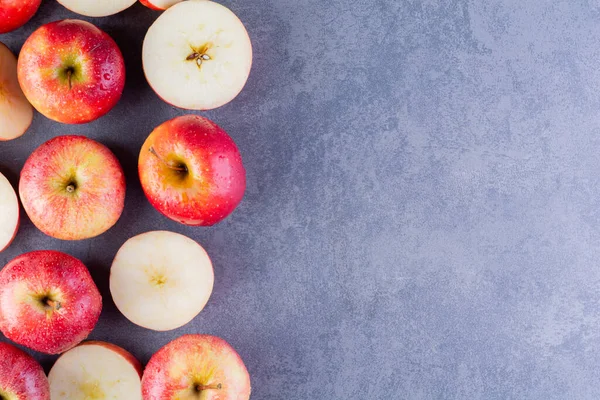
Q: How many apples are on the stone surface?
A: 14